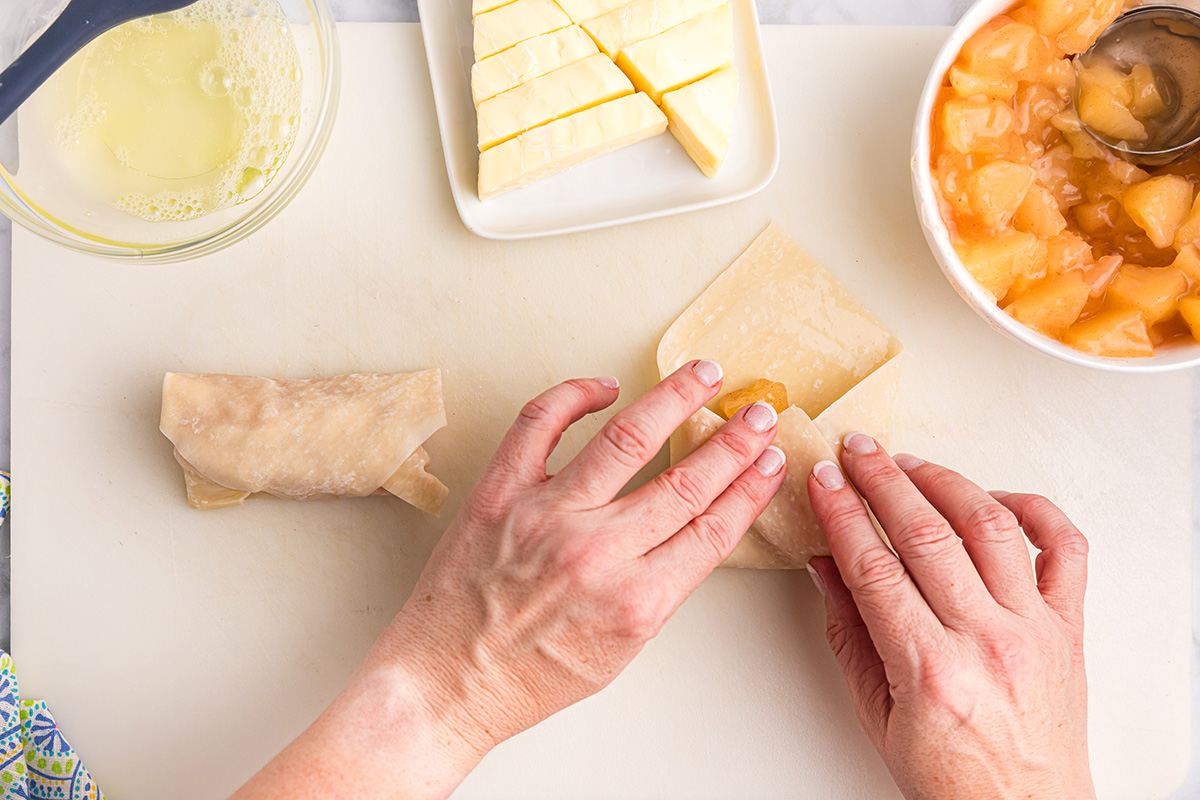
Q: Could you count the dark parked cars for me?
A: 0